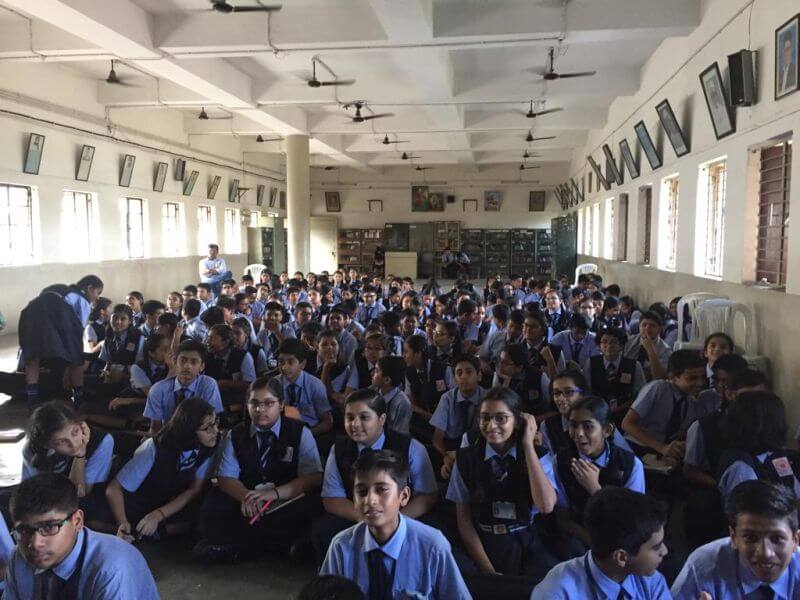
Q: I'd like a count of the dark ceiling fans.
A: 15